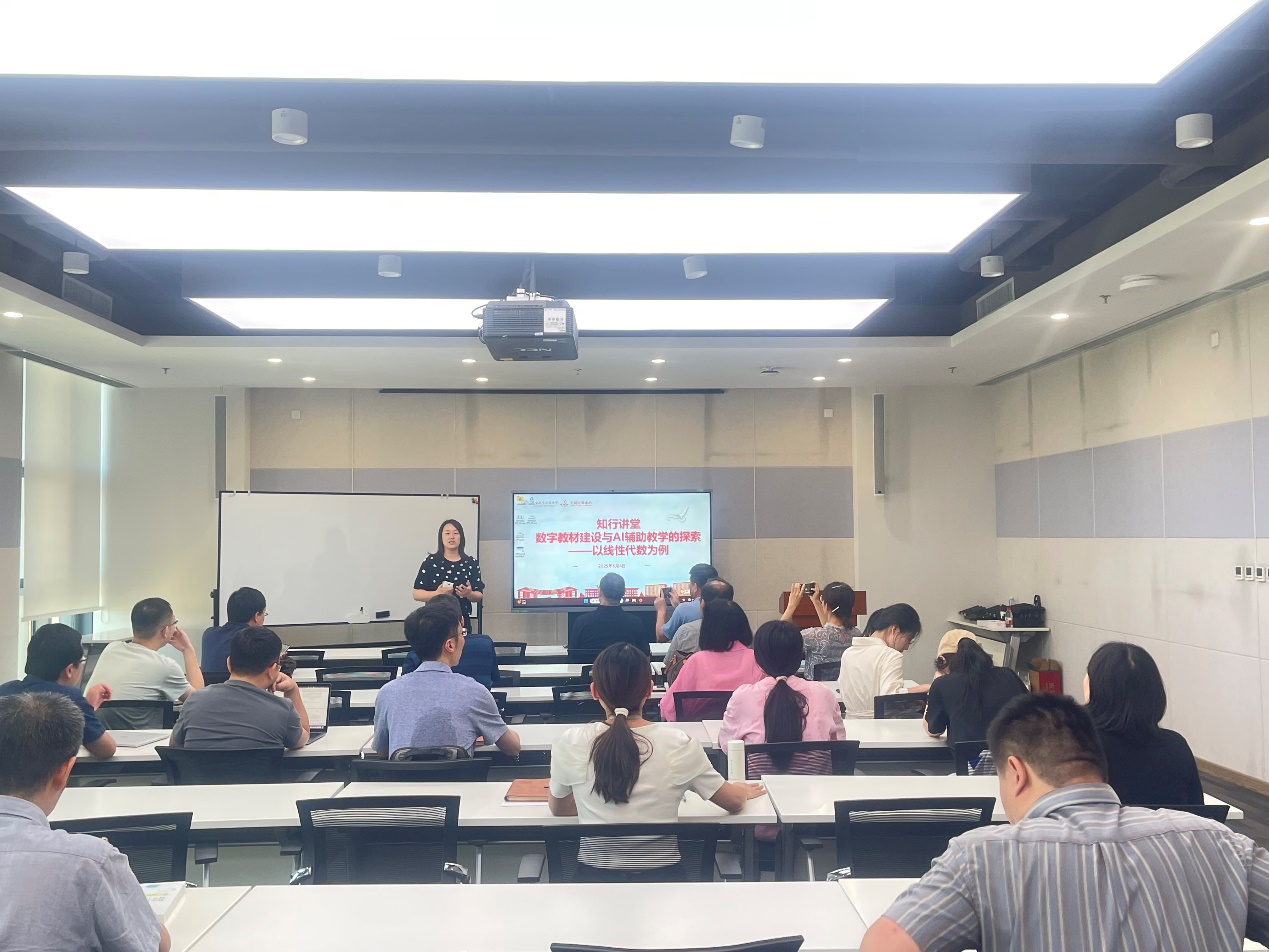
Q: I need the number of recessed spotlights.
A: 11